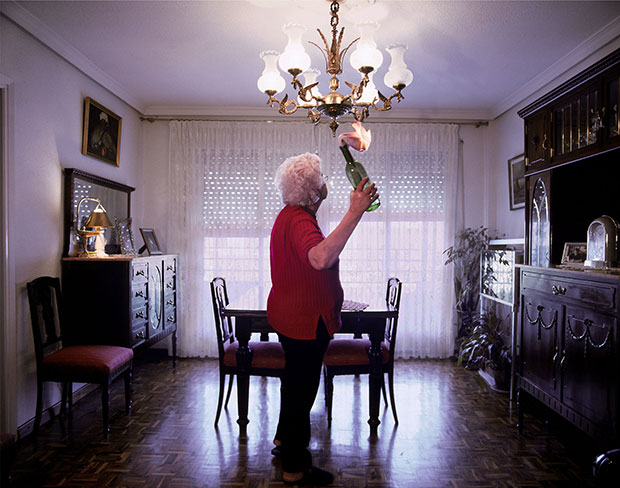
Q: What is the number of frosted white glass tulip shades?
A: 6